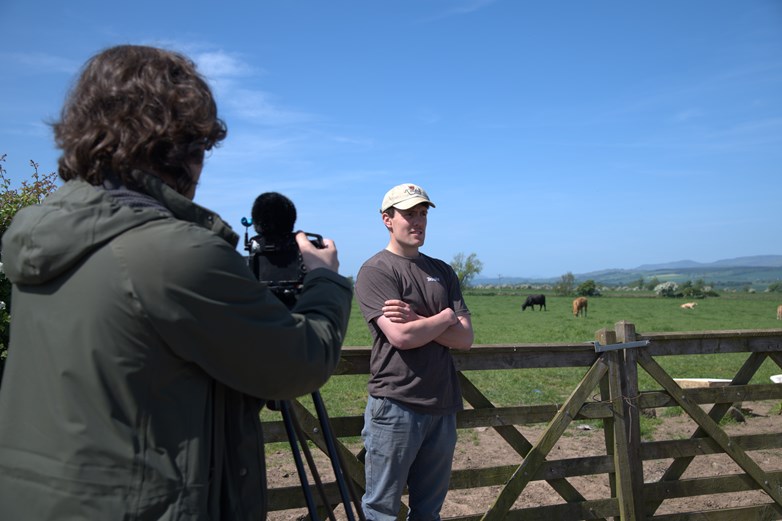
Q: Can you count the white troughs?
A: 2